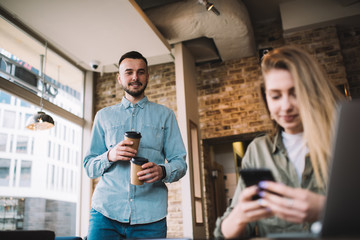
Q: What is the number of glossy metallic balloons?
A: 0